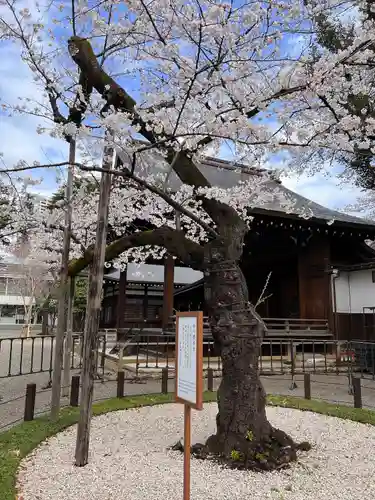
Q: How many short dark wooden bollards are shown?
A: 7